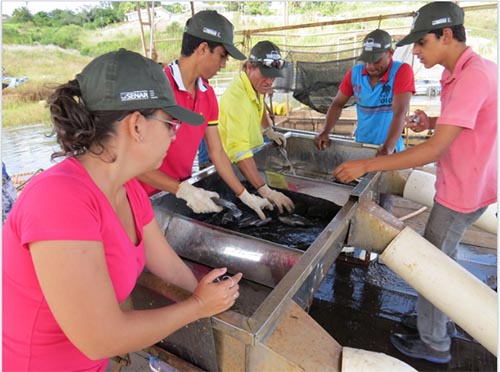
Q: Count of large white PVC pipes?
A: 3